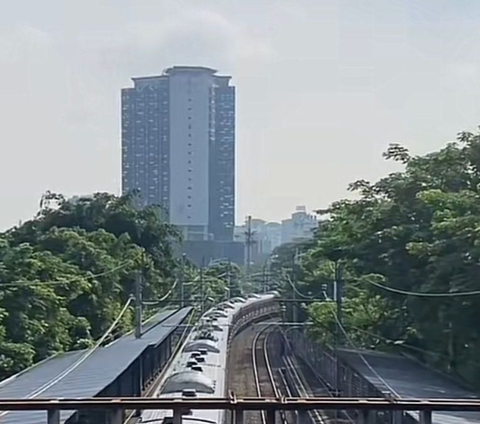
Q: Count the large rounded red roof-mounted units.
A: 0